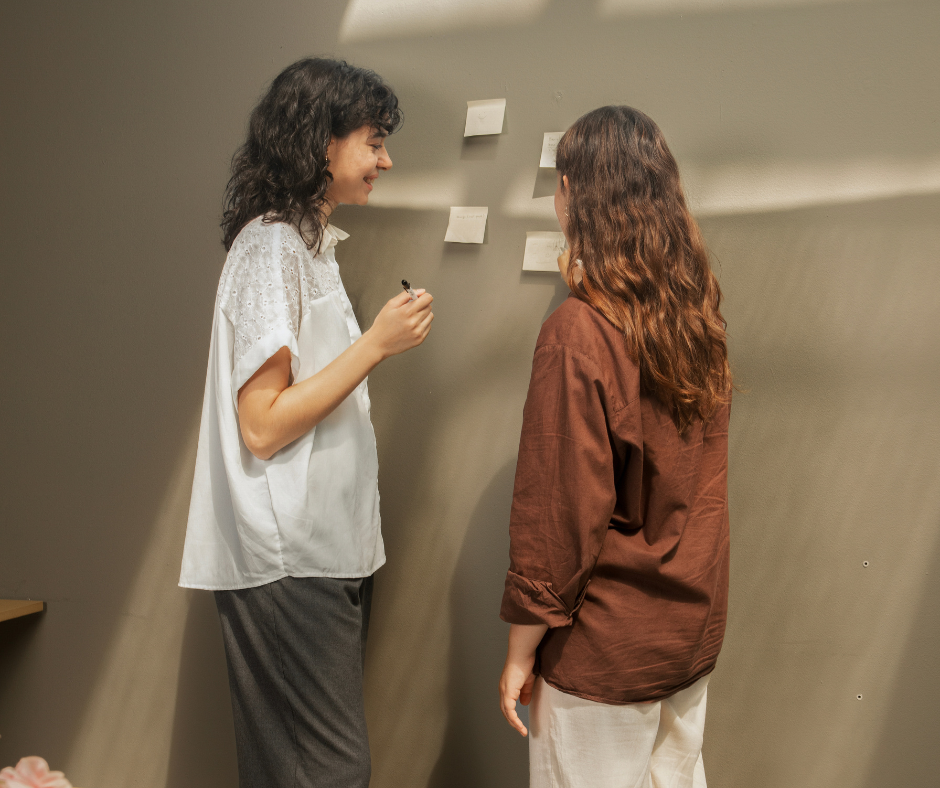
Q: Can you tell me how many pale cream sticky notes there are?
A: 4